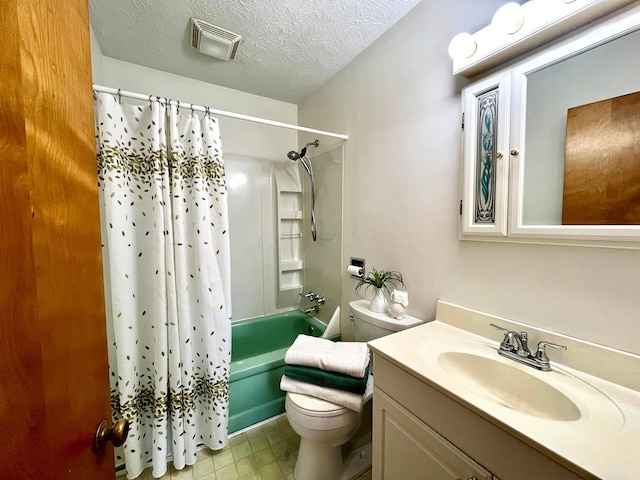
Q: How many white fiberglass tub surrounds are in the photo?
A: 1